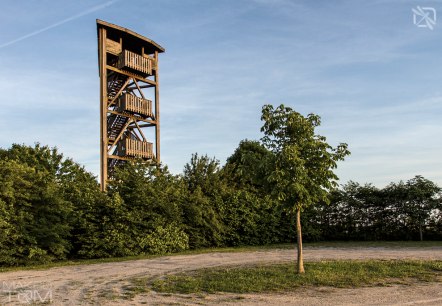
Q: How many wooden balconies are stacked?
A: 3